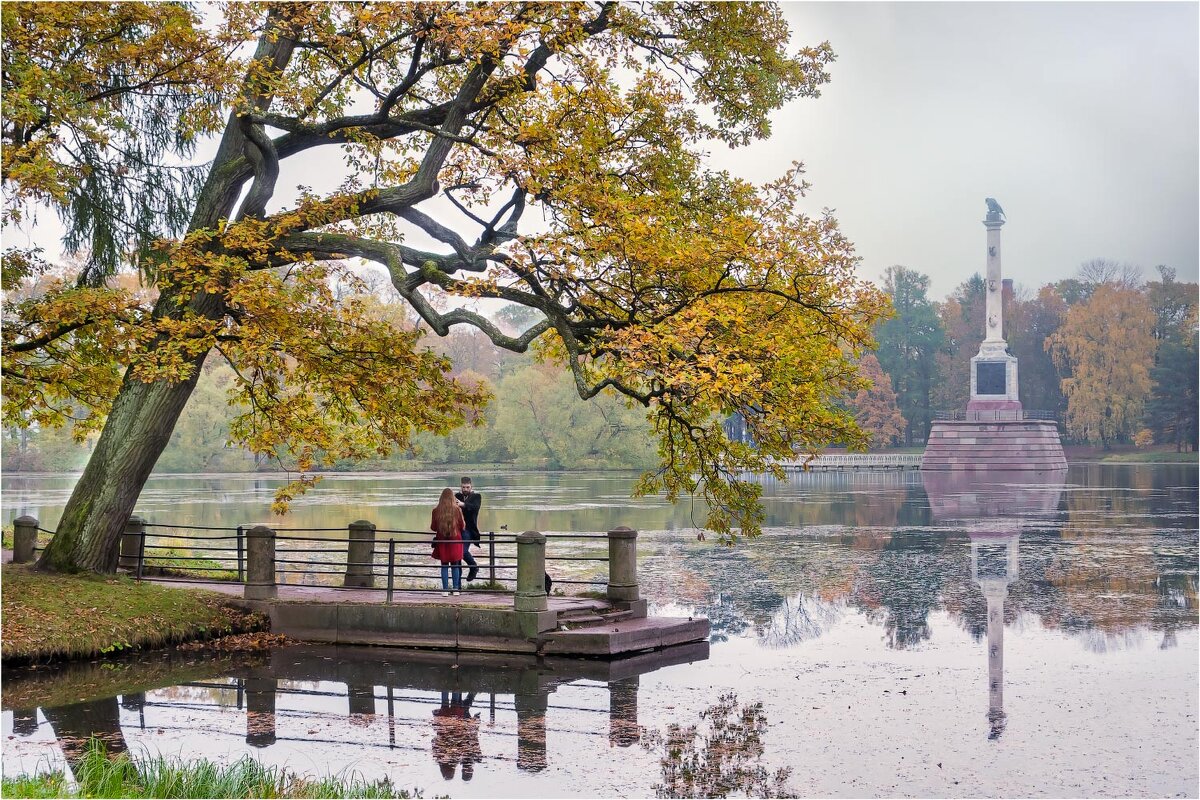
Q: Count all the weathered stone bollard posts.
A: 6